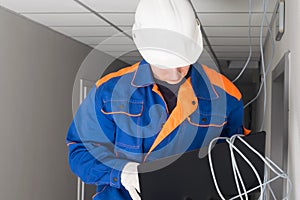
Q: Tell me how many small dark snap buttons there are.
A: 4